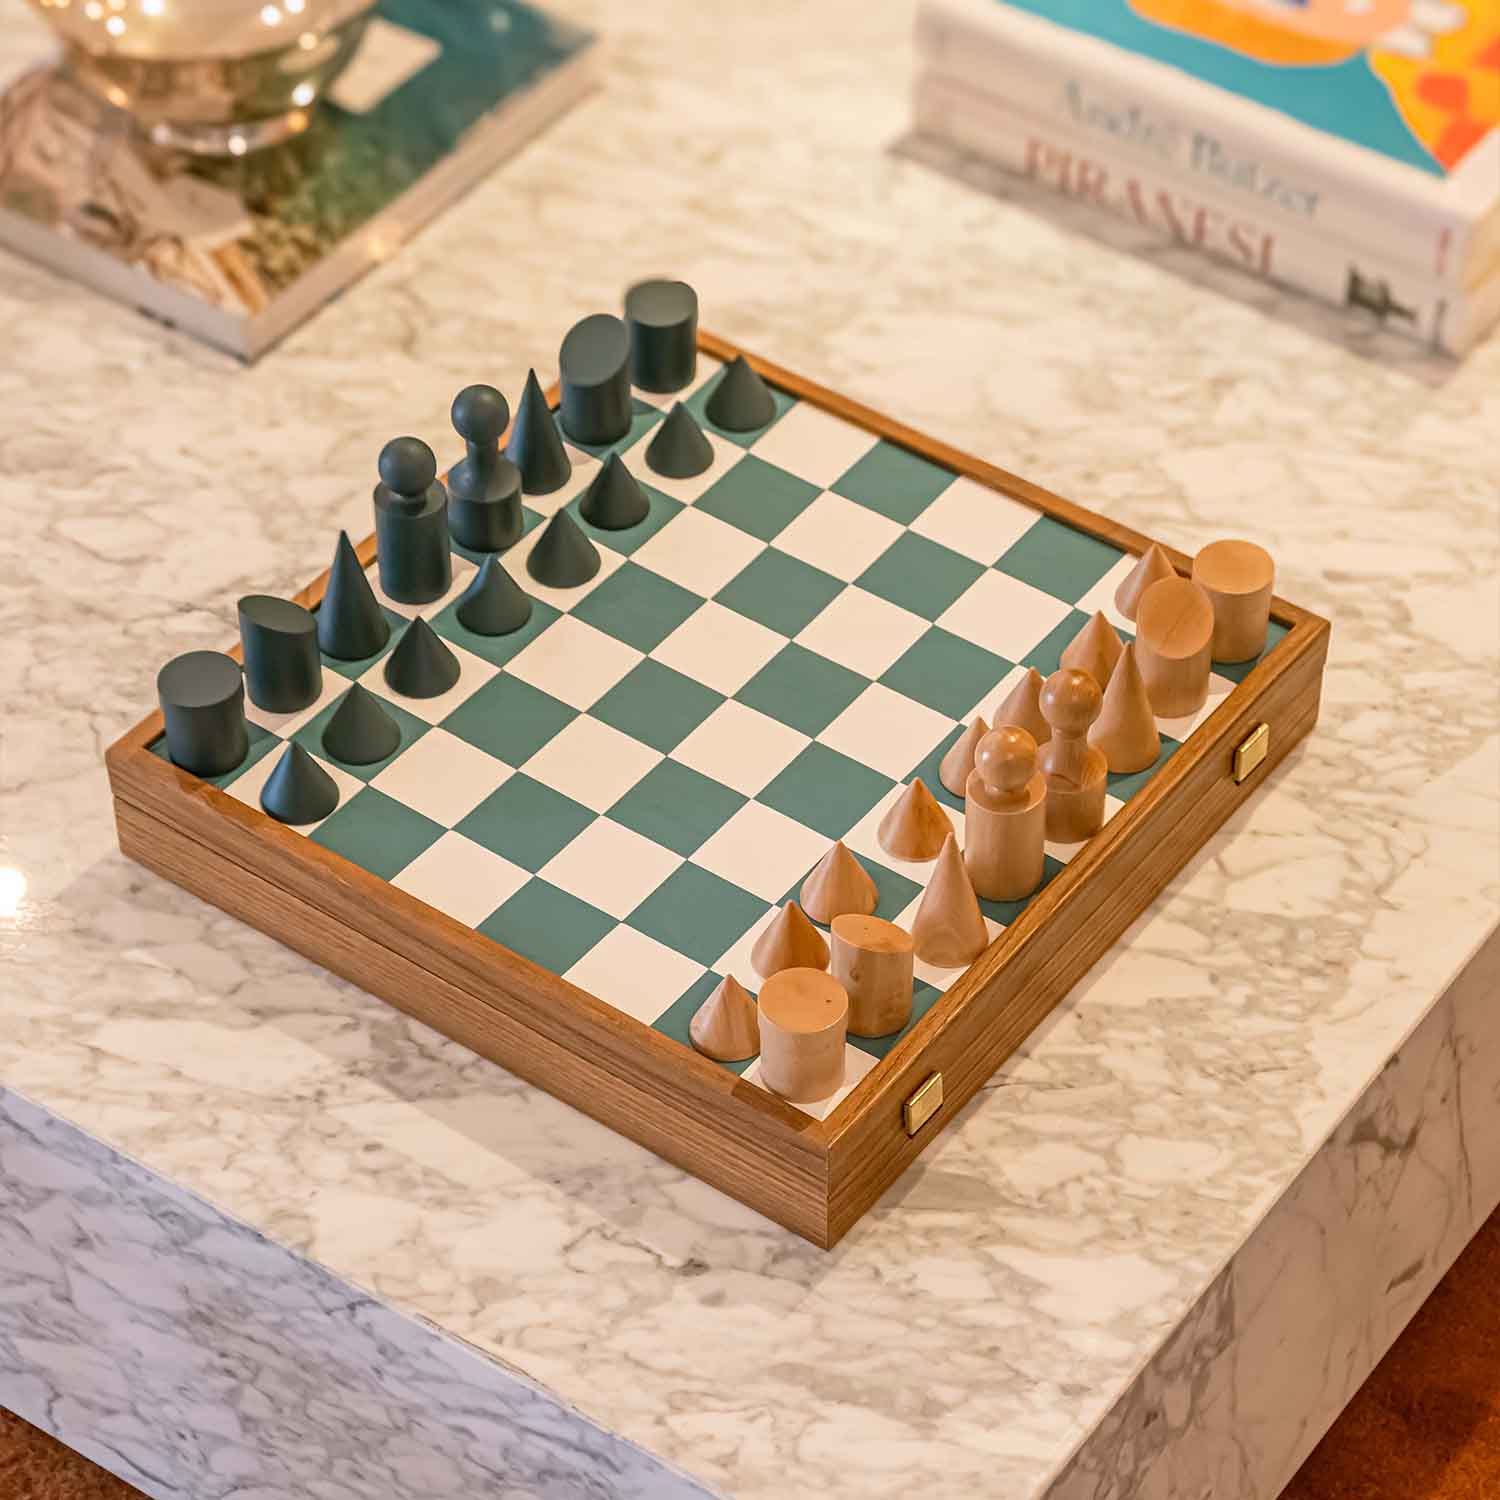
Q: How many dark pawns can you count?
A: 8